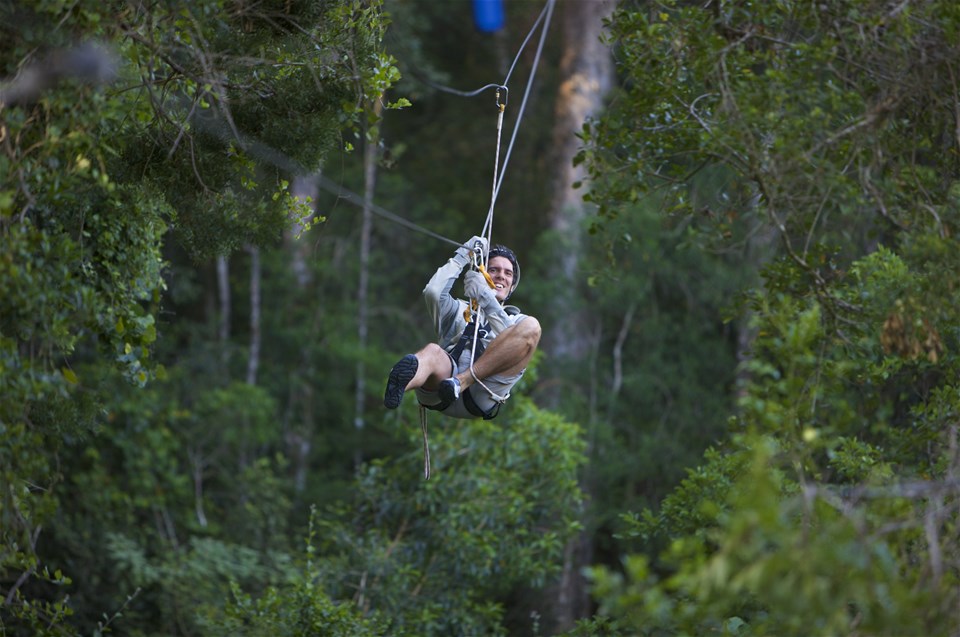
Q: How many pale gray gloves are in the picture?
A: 2